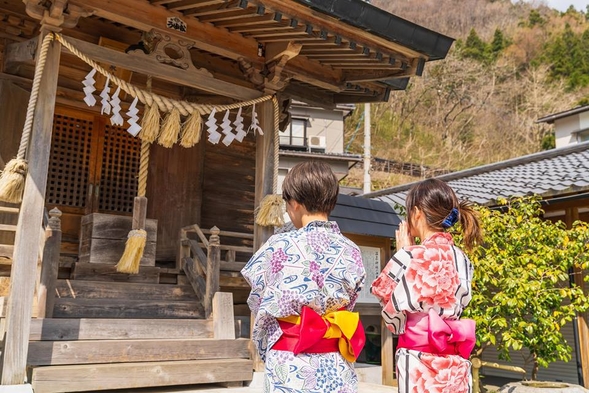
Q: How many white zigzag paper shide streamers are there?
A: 8